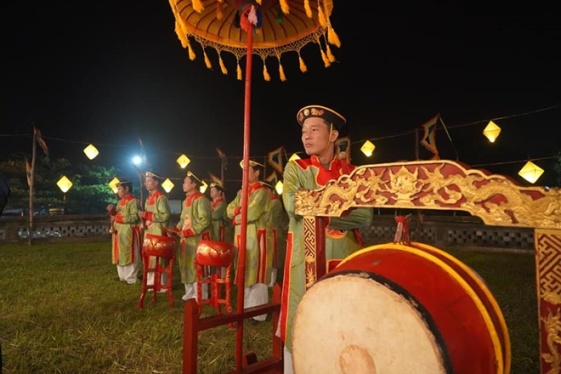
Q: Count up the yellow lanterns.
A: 11